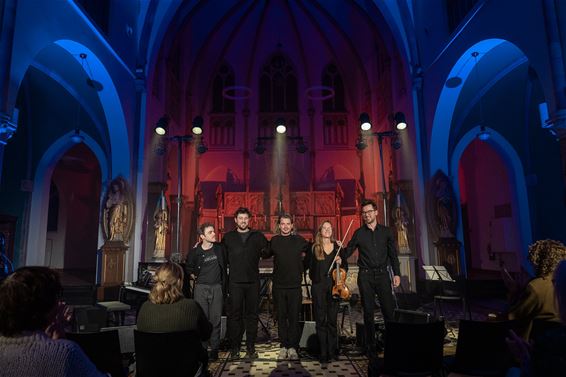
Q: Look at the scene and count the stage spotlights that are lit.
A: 5